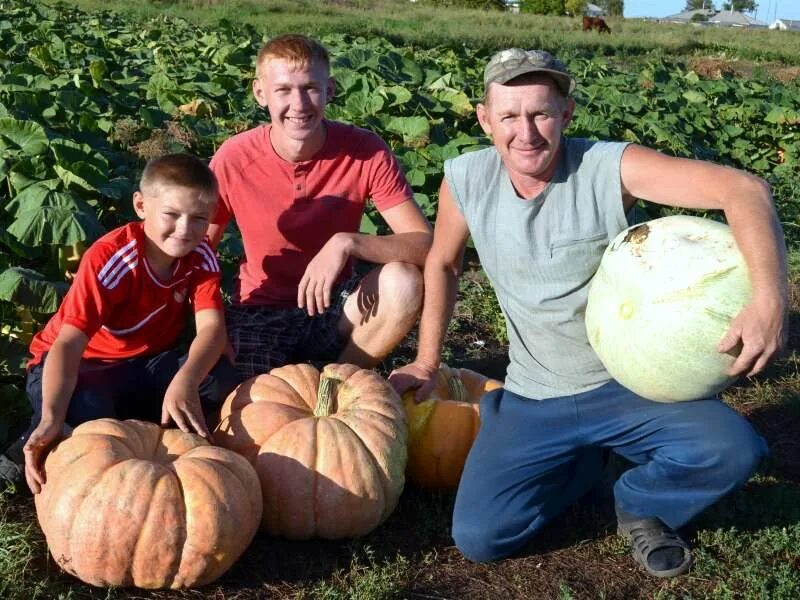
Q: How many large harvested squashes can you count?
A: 4